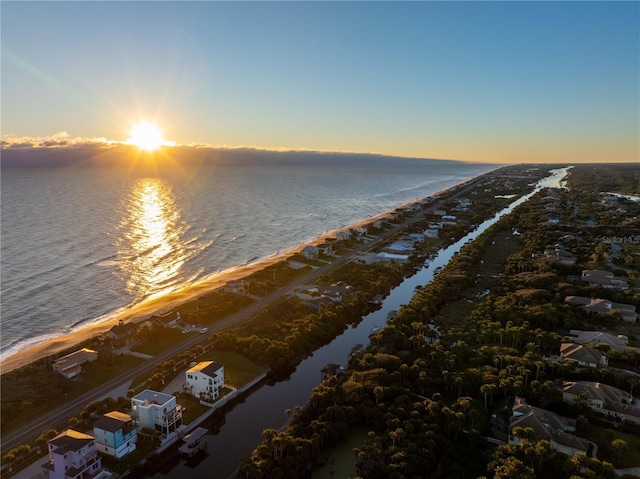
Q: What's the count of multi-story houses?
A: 4